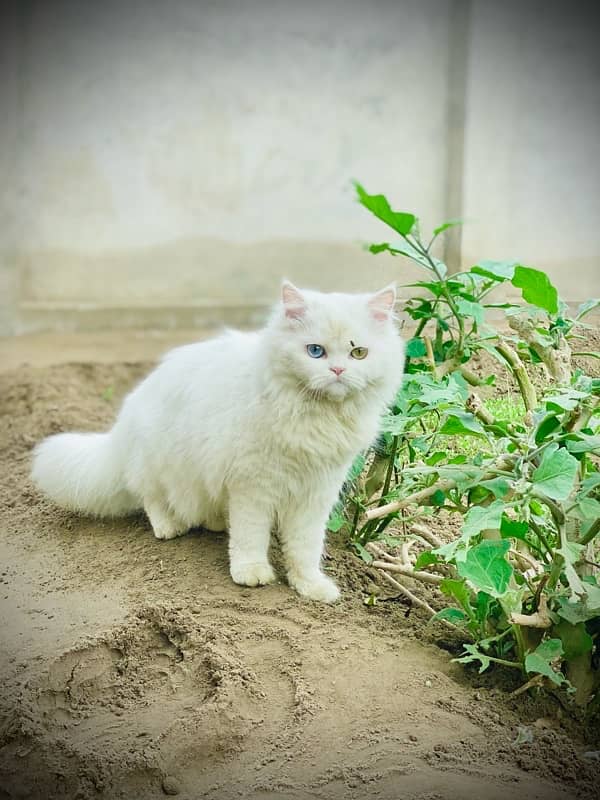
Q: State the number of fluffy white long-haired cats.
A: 1